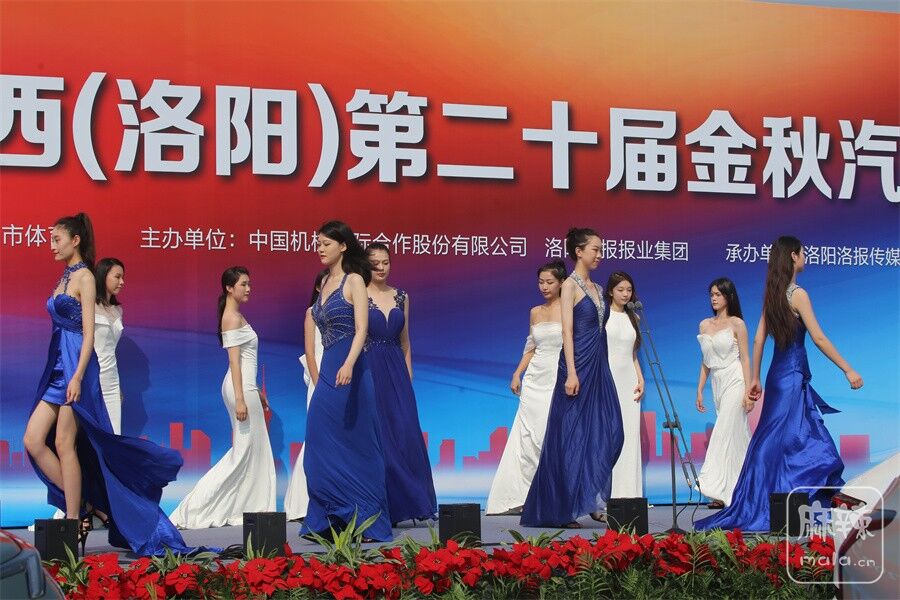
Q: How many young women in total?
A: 11